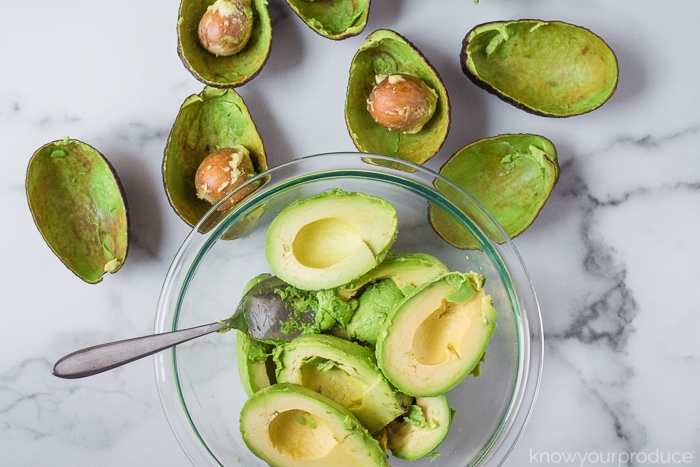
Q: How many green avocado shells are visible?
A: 7